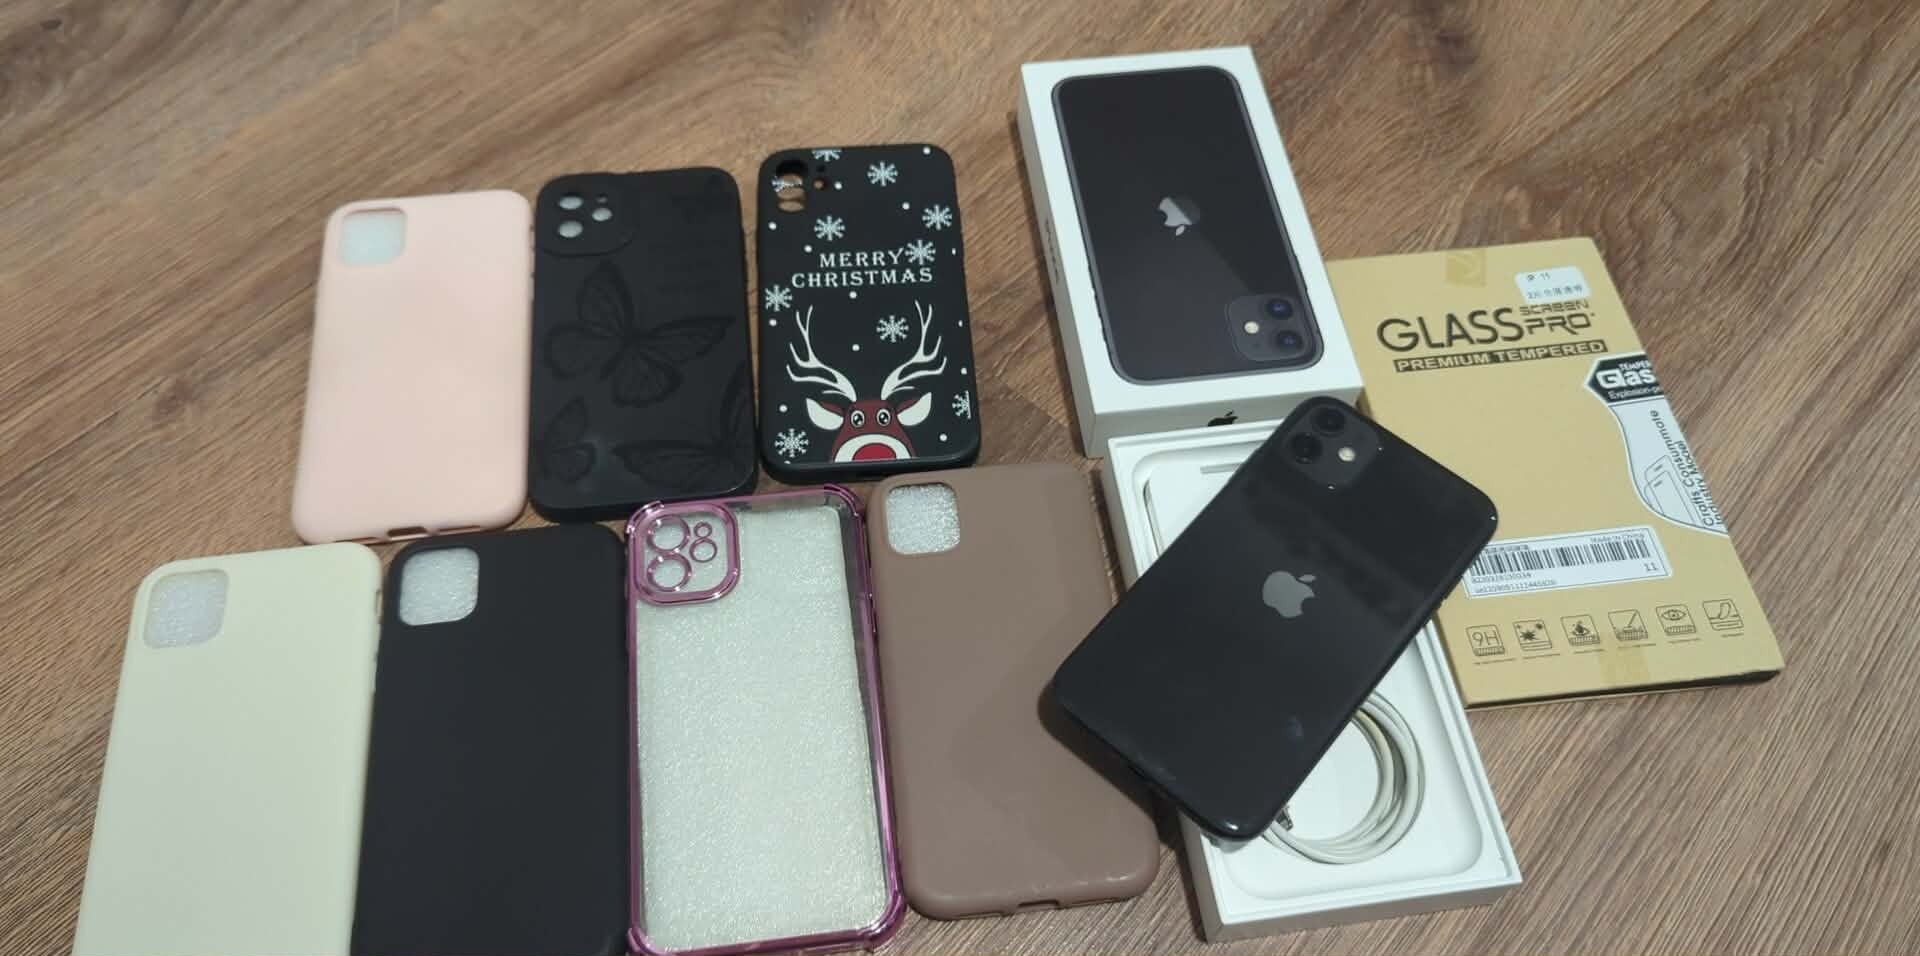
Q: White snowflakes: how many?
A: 10